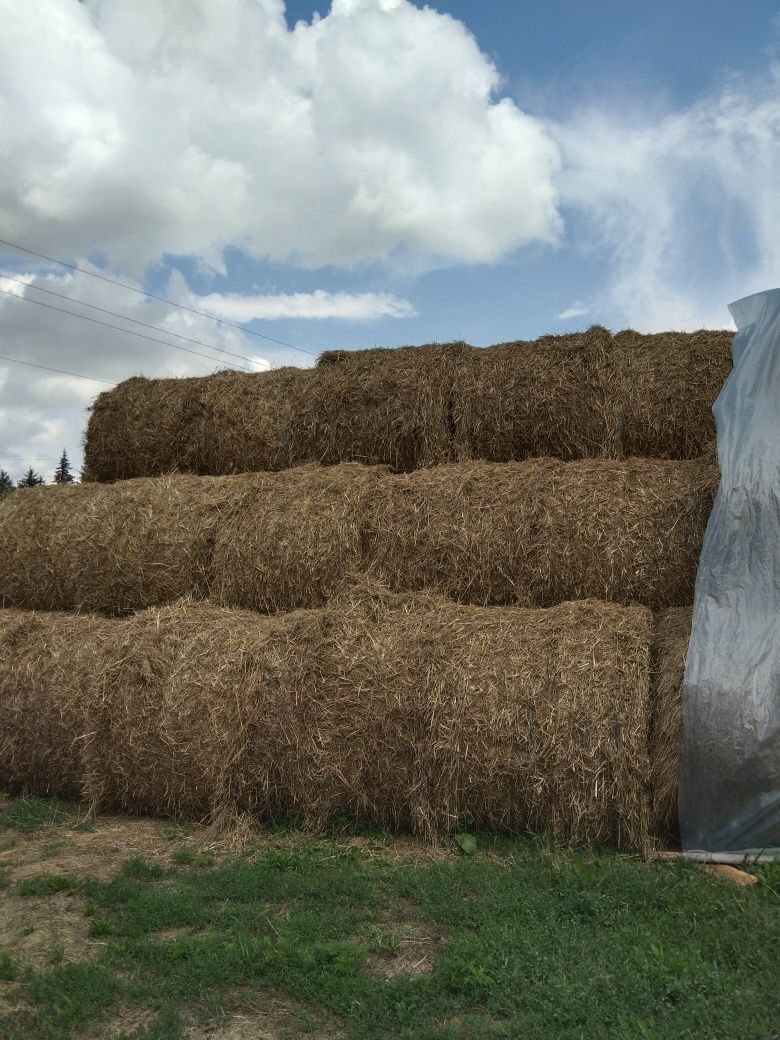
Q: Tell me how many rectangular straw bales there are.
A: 0